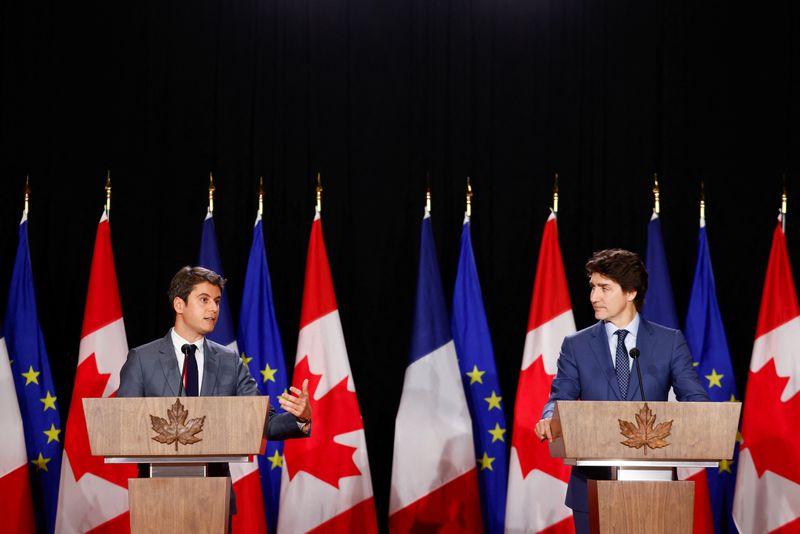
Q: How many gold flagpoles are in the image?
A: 11